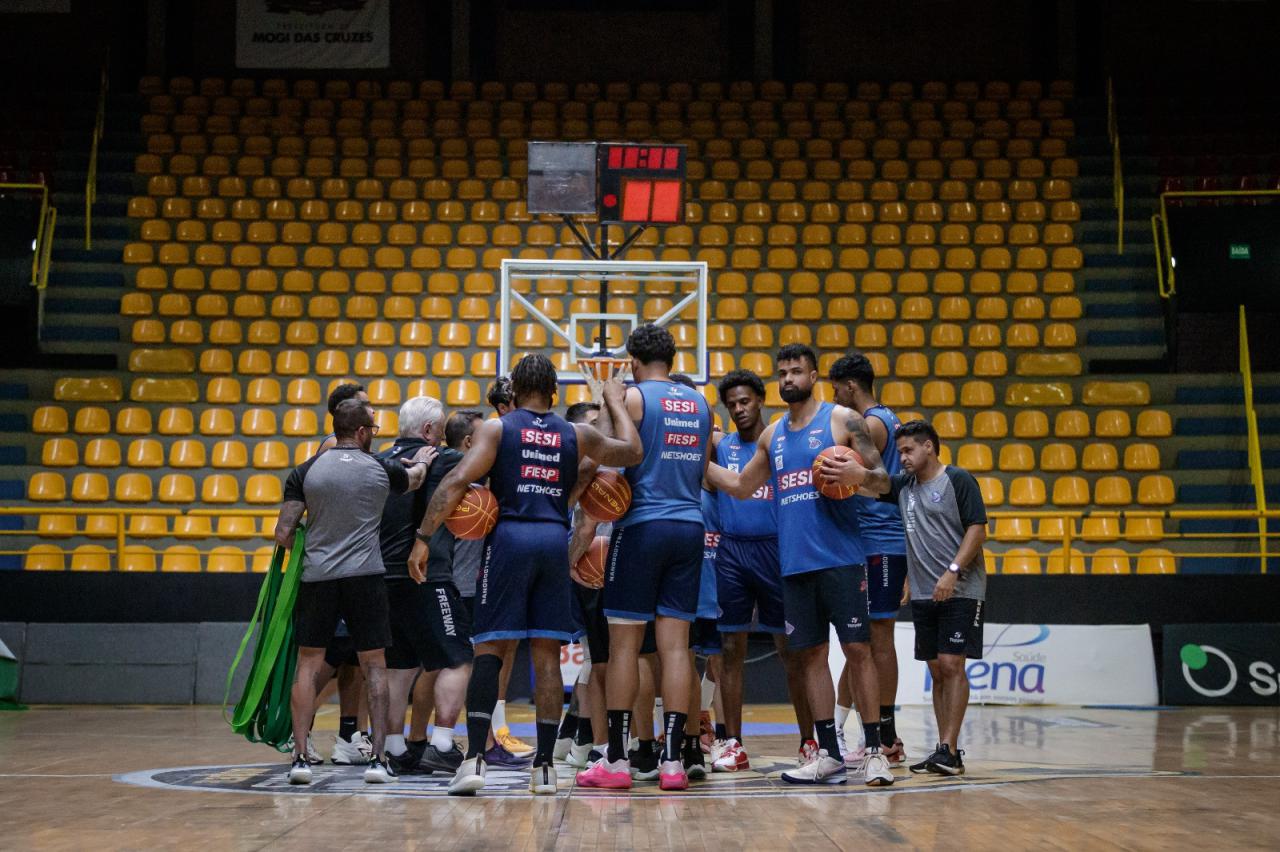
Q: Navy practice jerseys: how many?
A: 1